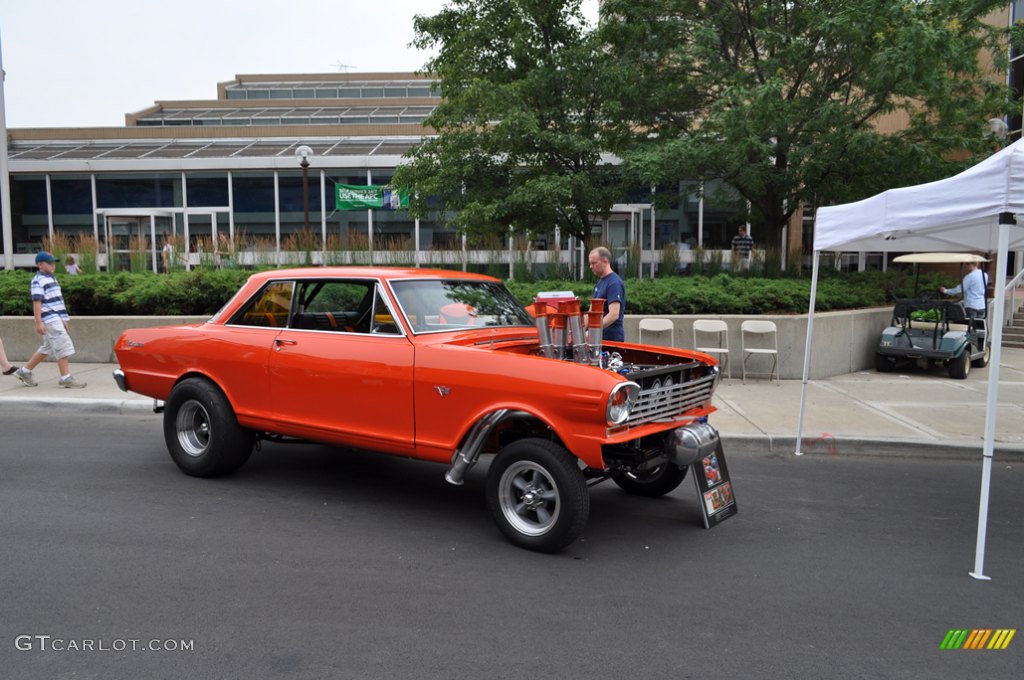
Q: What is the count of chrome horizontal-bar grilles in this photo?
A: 1